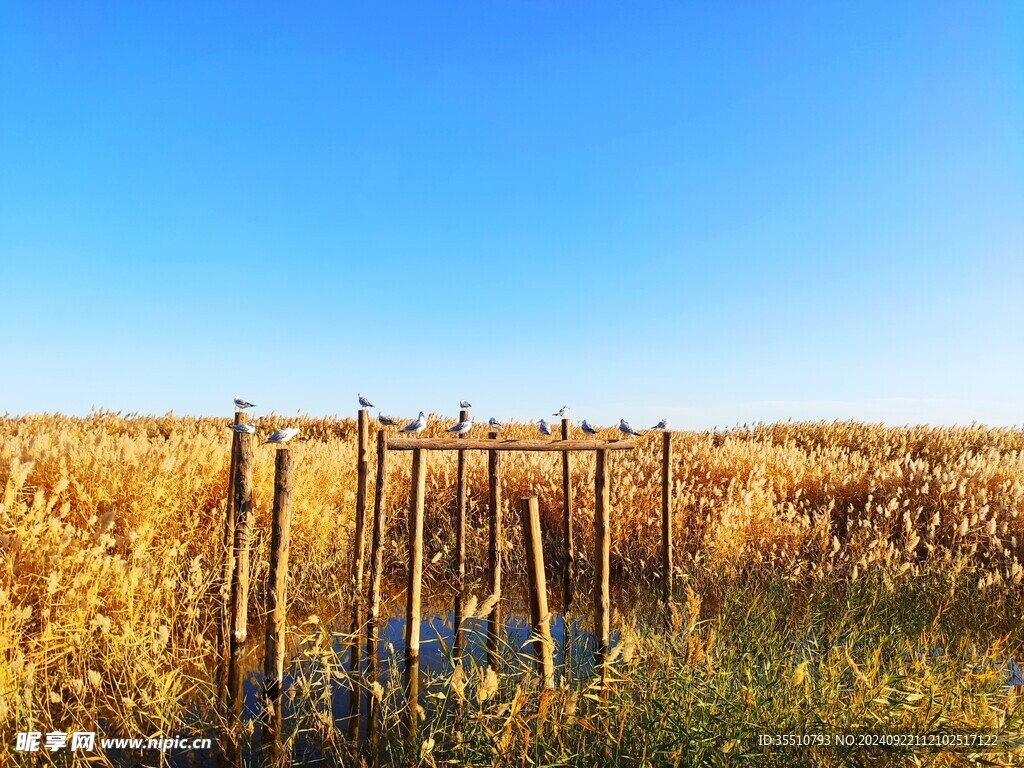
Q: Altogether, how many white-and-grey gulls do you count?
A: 14